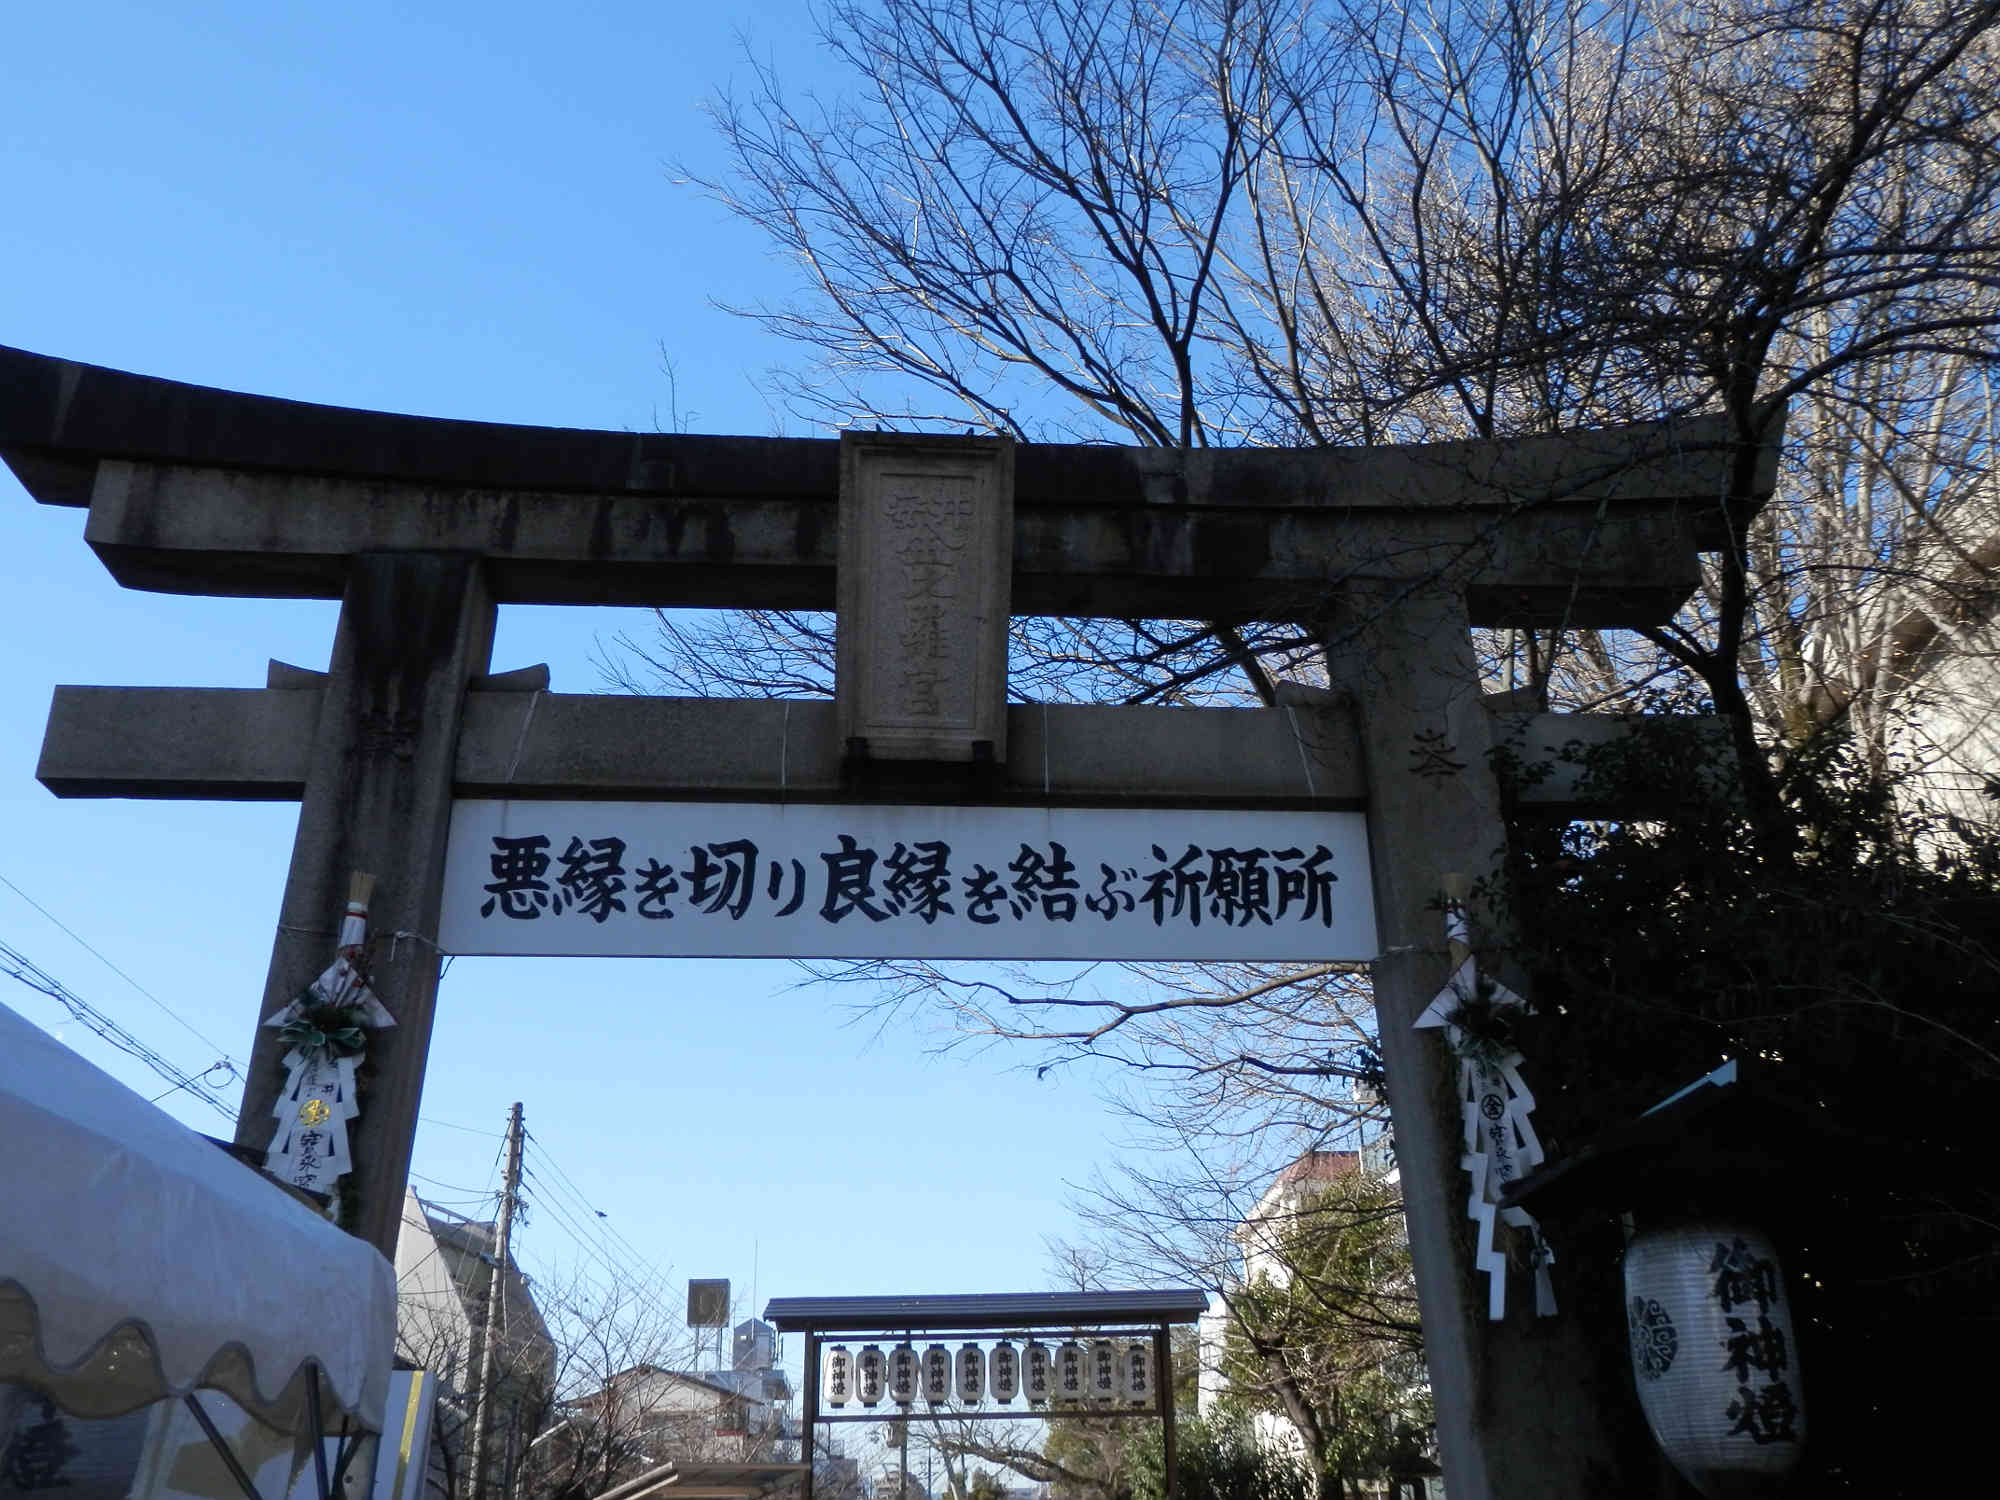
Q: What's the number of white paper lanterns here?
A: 11